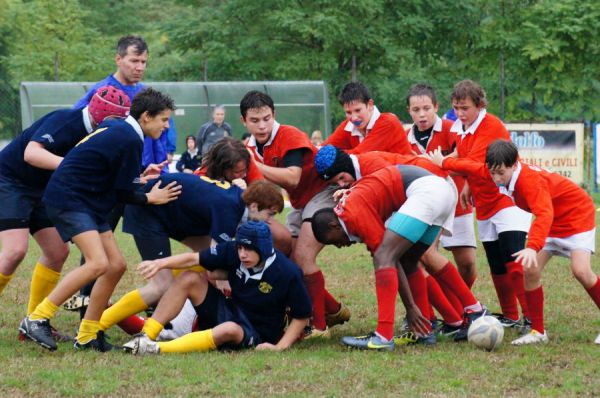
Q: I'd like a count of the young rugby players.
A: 12